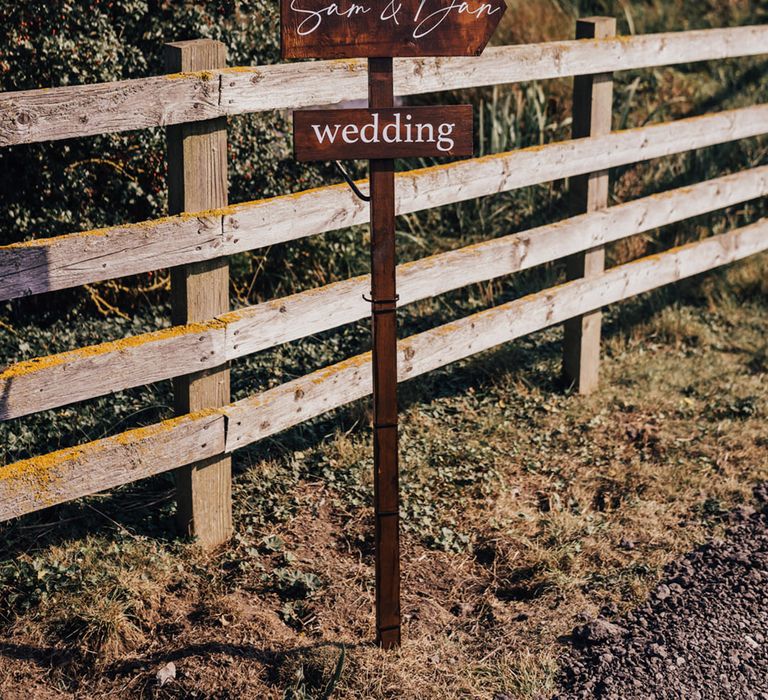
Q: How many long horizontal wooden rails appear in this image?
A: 4